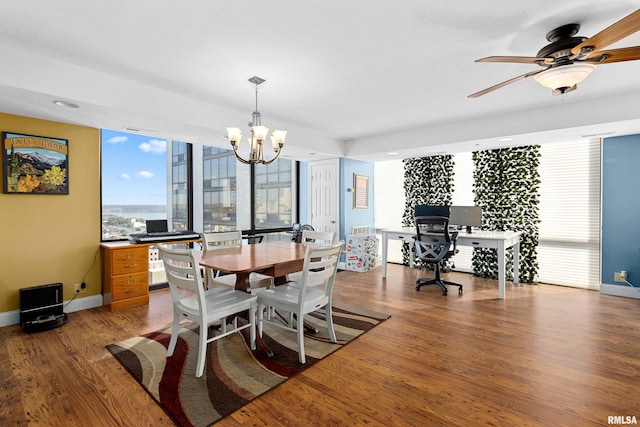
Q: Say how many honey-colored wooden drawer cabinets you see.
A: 1